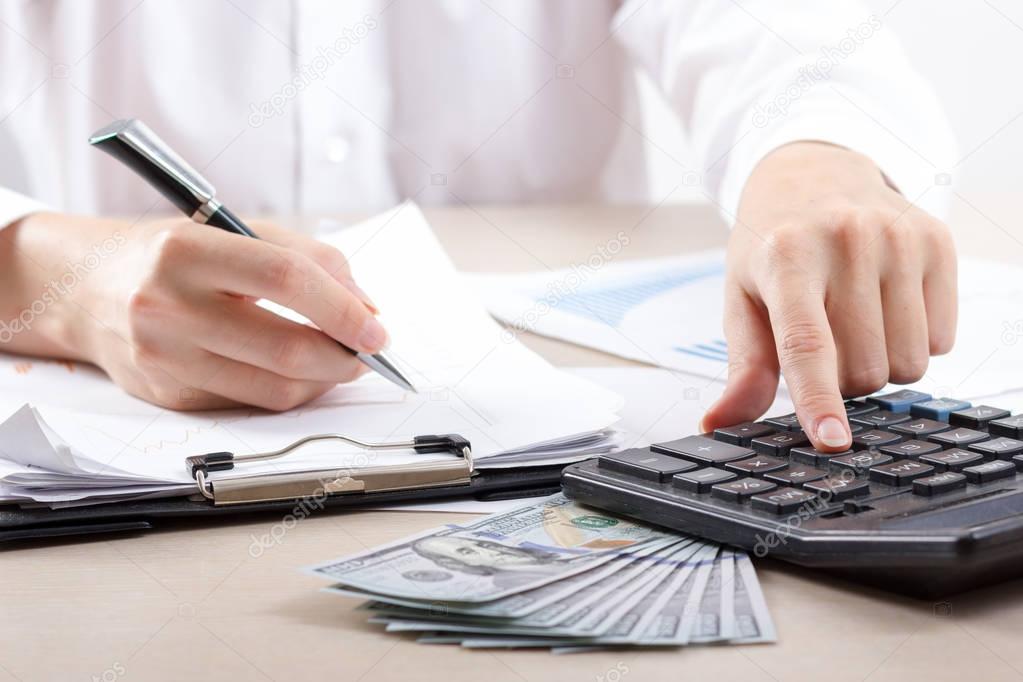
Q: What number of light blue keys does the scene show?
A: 2